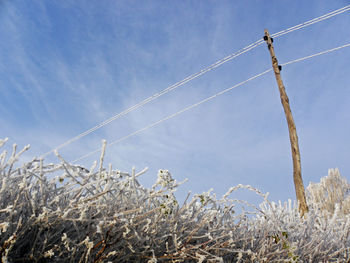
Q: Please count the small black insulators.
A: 3